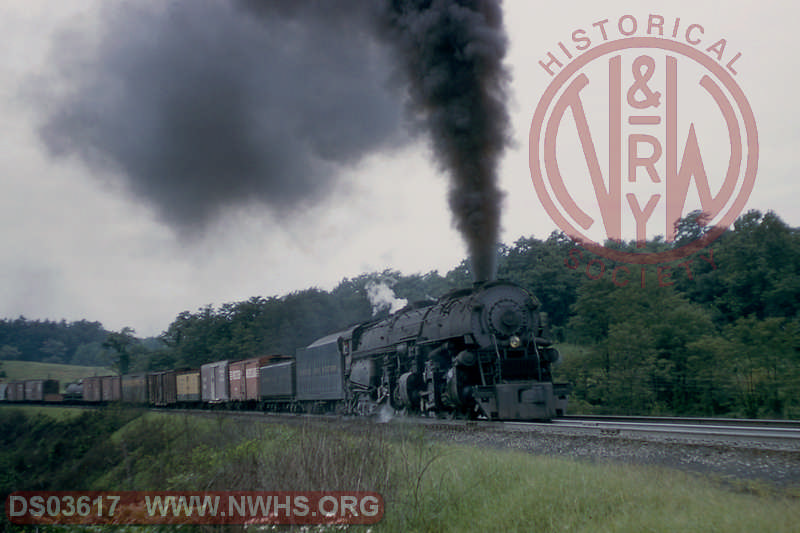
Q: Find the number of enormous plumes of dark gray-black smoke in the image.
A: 1